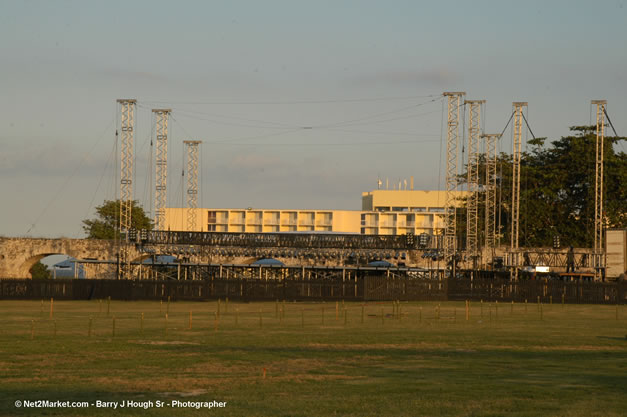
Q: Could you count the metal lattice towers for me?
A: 8